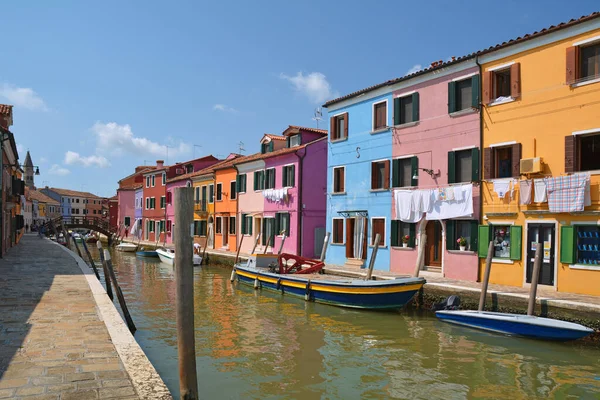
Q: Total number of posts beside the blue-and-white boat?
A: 2